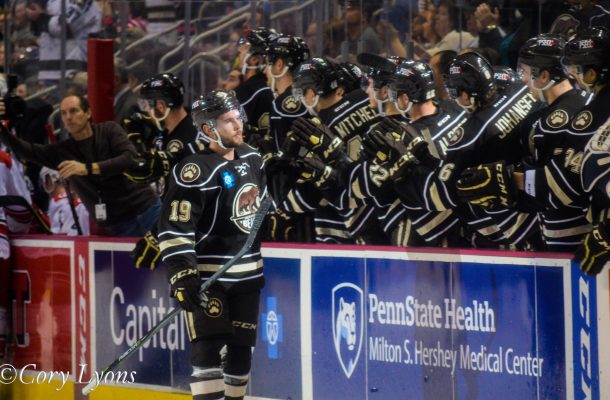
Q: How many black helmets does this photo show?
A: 12